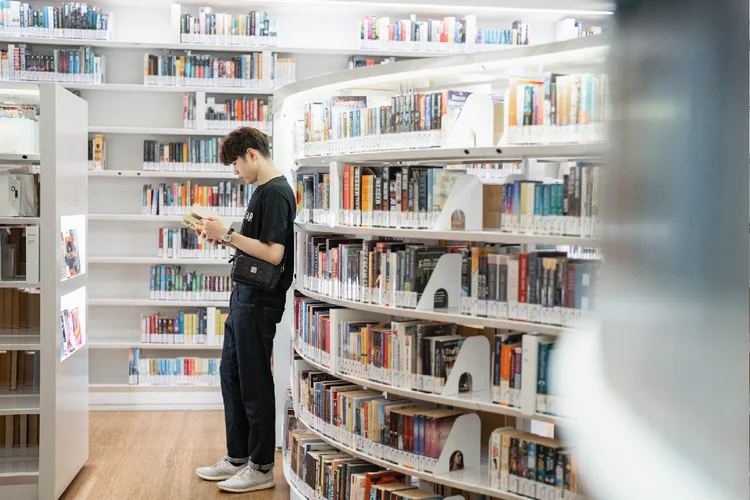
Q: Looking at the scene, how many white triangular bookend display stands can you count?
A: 5